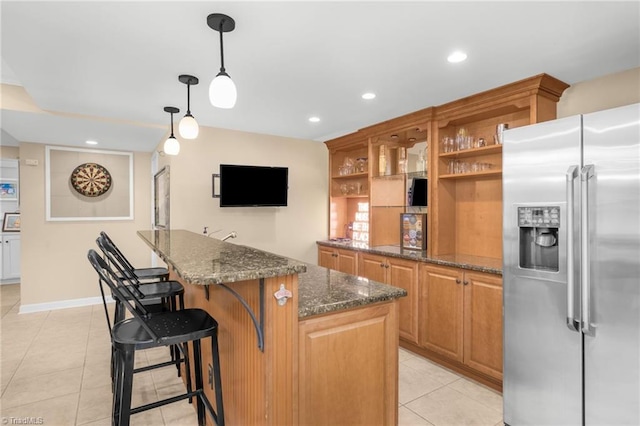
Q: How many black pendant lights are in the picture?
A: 3